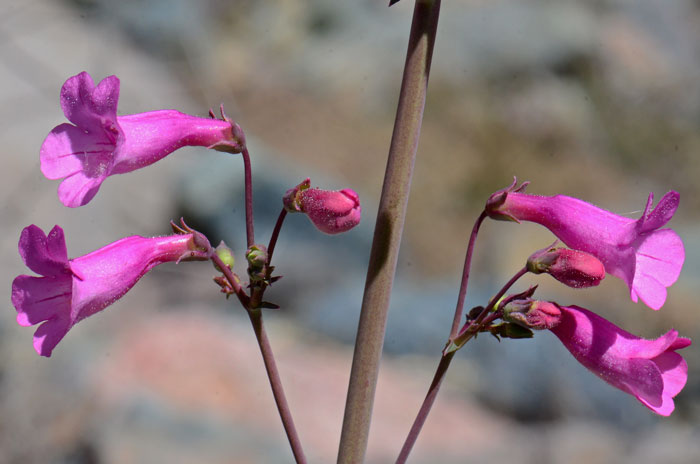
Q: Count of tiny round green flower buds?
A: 2